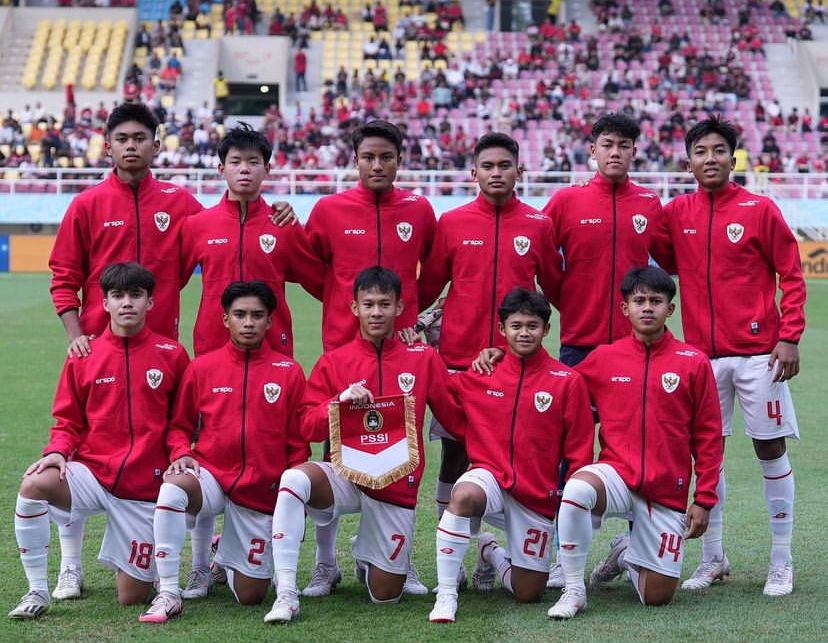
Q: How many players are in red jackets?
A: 11